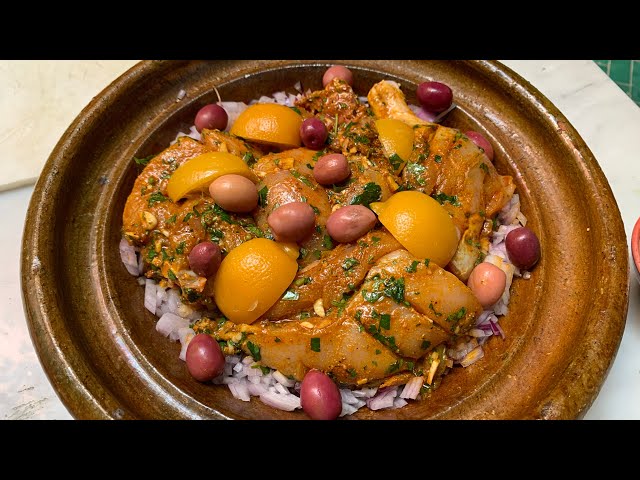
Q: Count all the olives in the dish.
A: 14